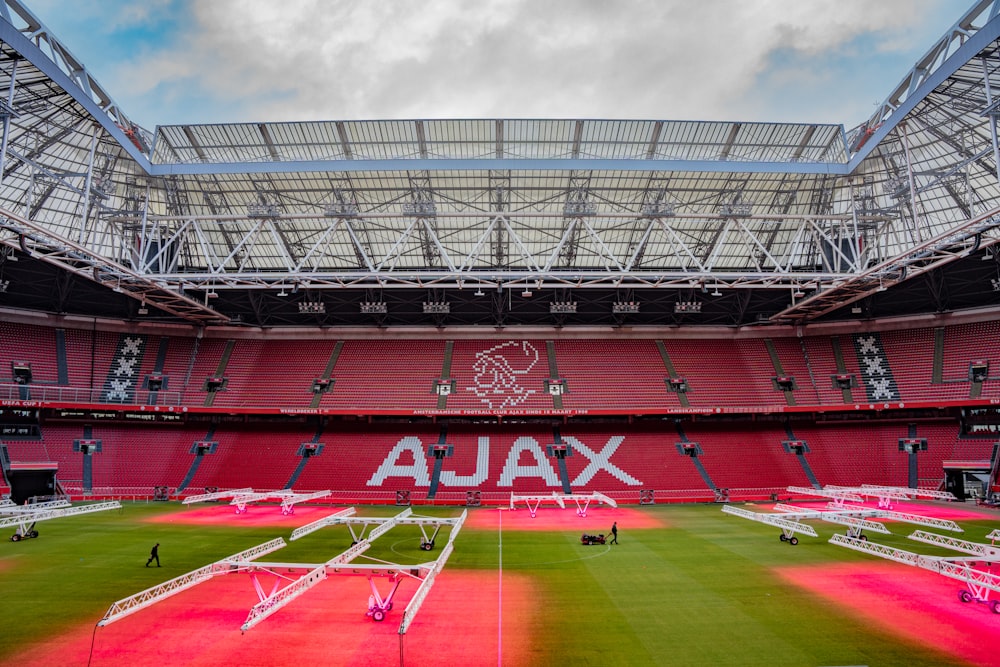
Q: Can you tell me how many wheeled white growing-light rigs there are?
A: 8